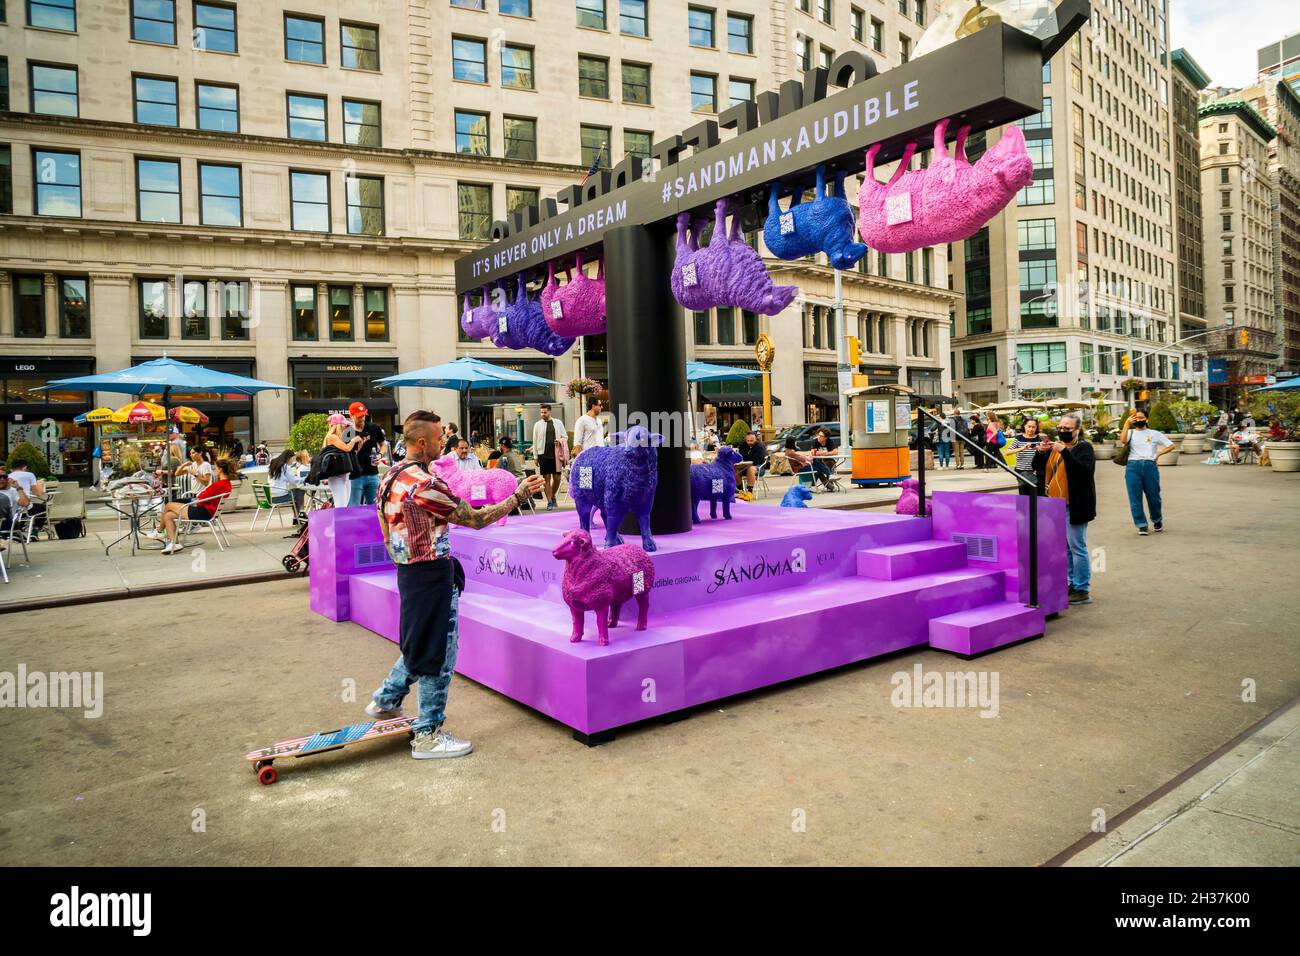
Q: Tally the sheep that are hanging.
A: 6